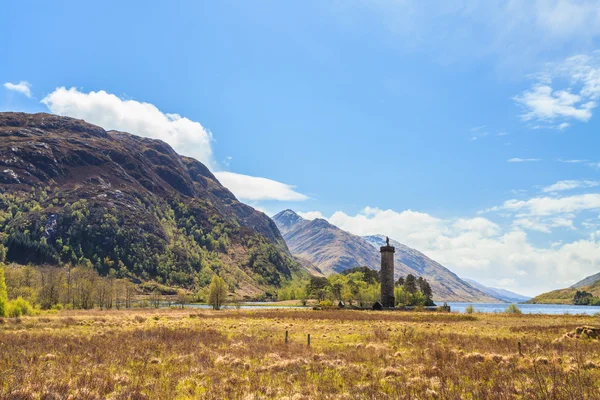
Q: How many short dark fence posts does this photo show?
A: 3